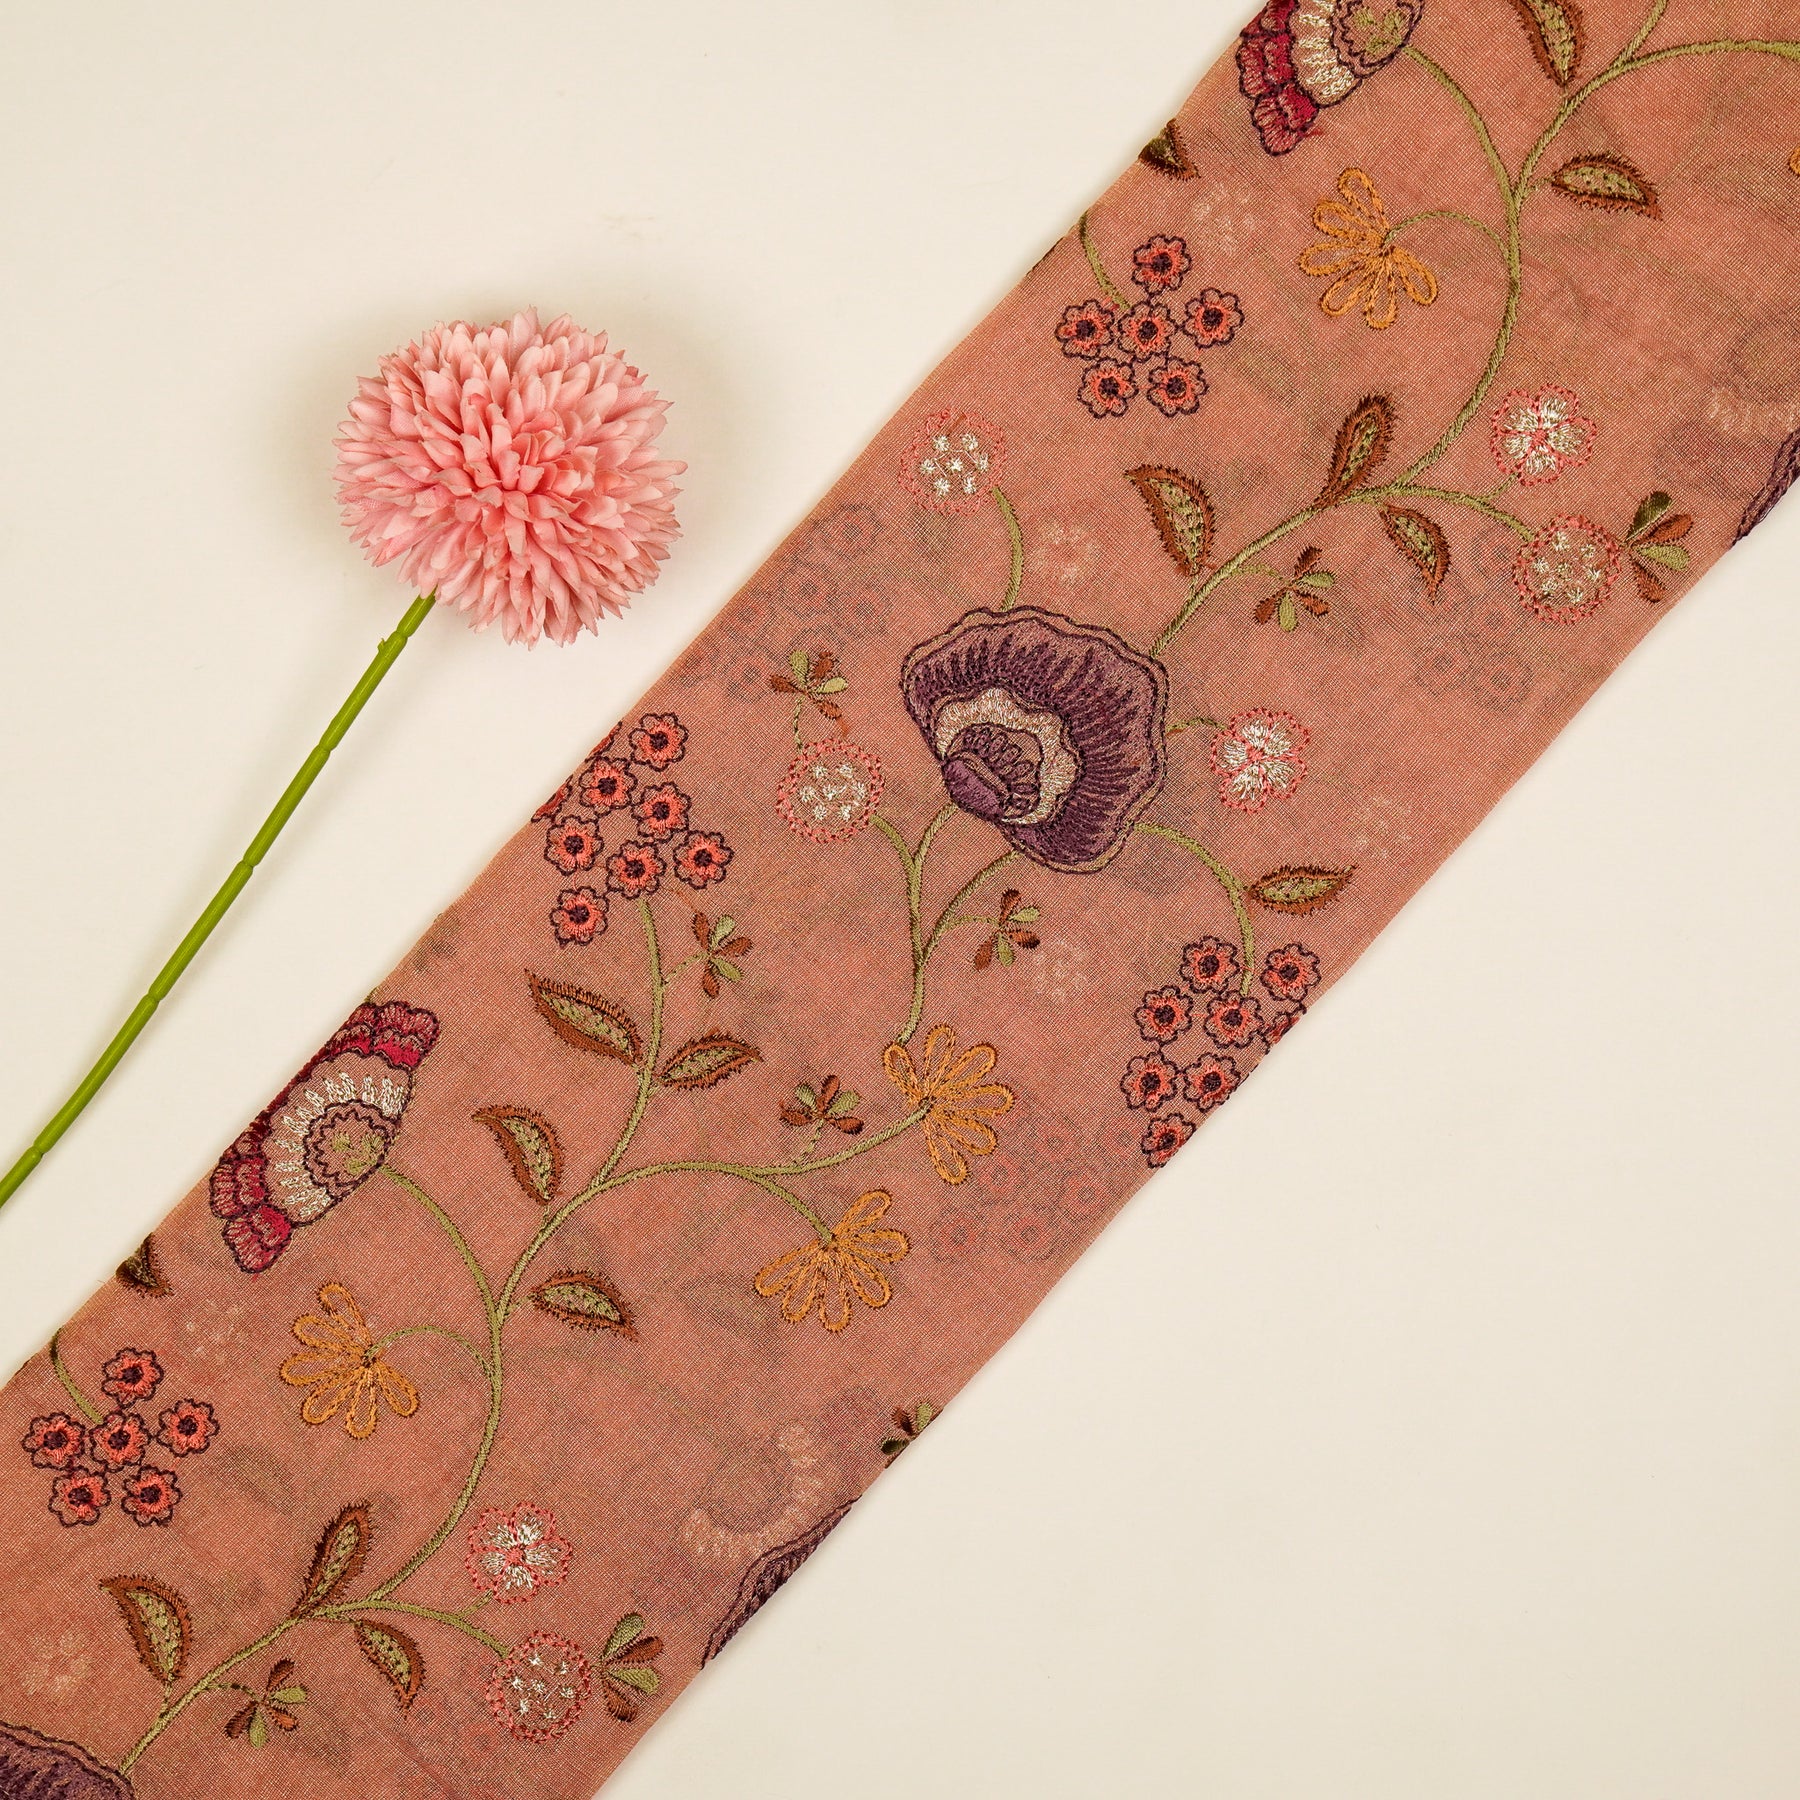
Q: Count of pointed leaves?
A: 15